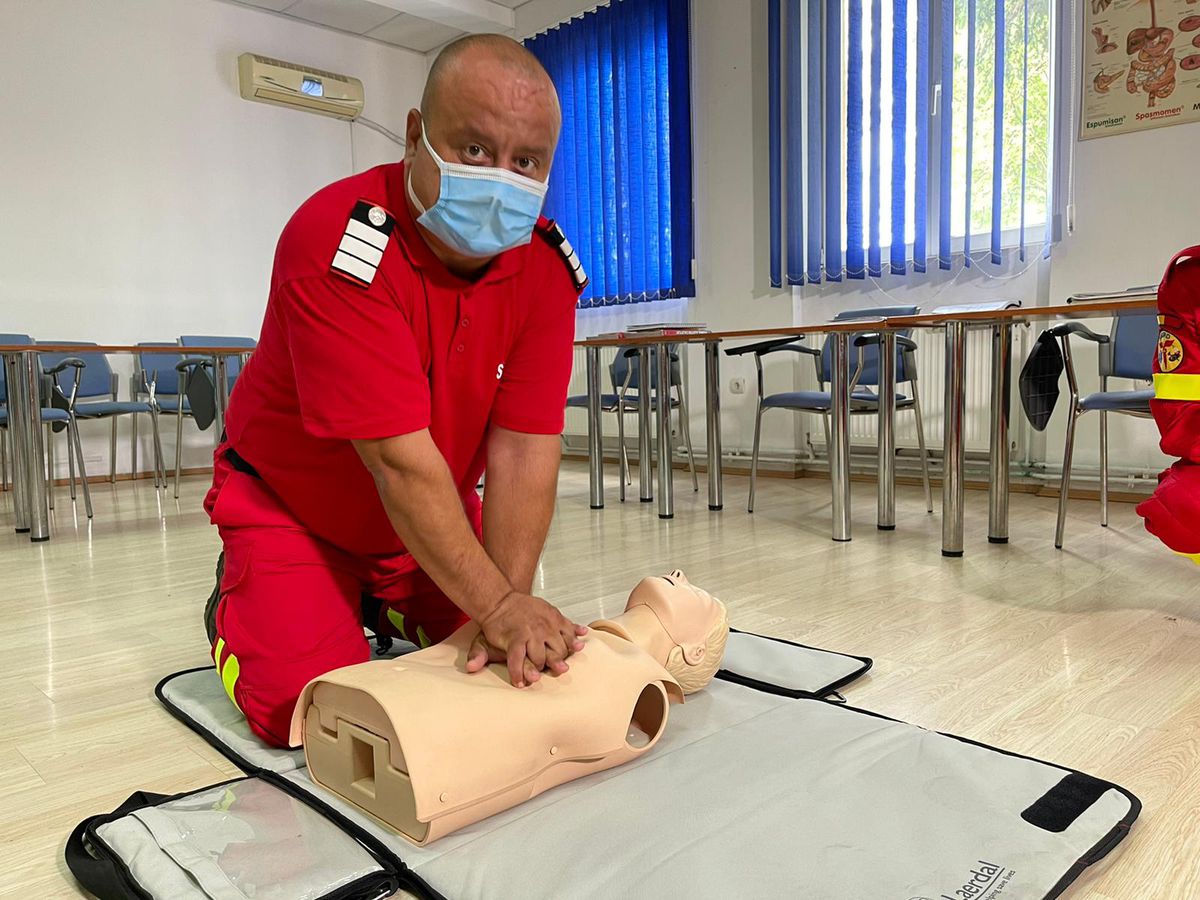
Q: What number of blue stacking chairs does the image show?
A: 7